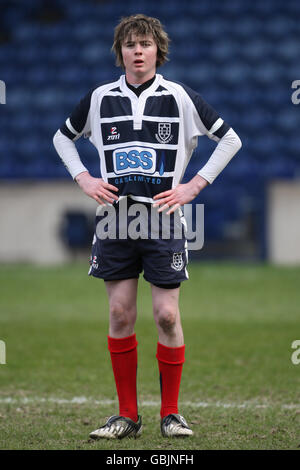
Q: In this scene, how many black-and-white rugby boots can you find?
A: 2